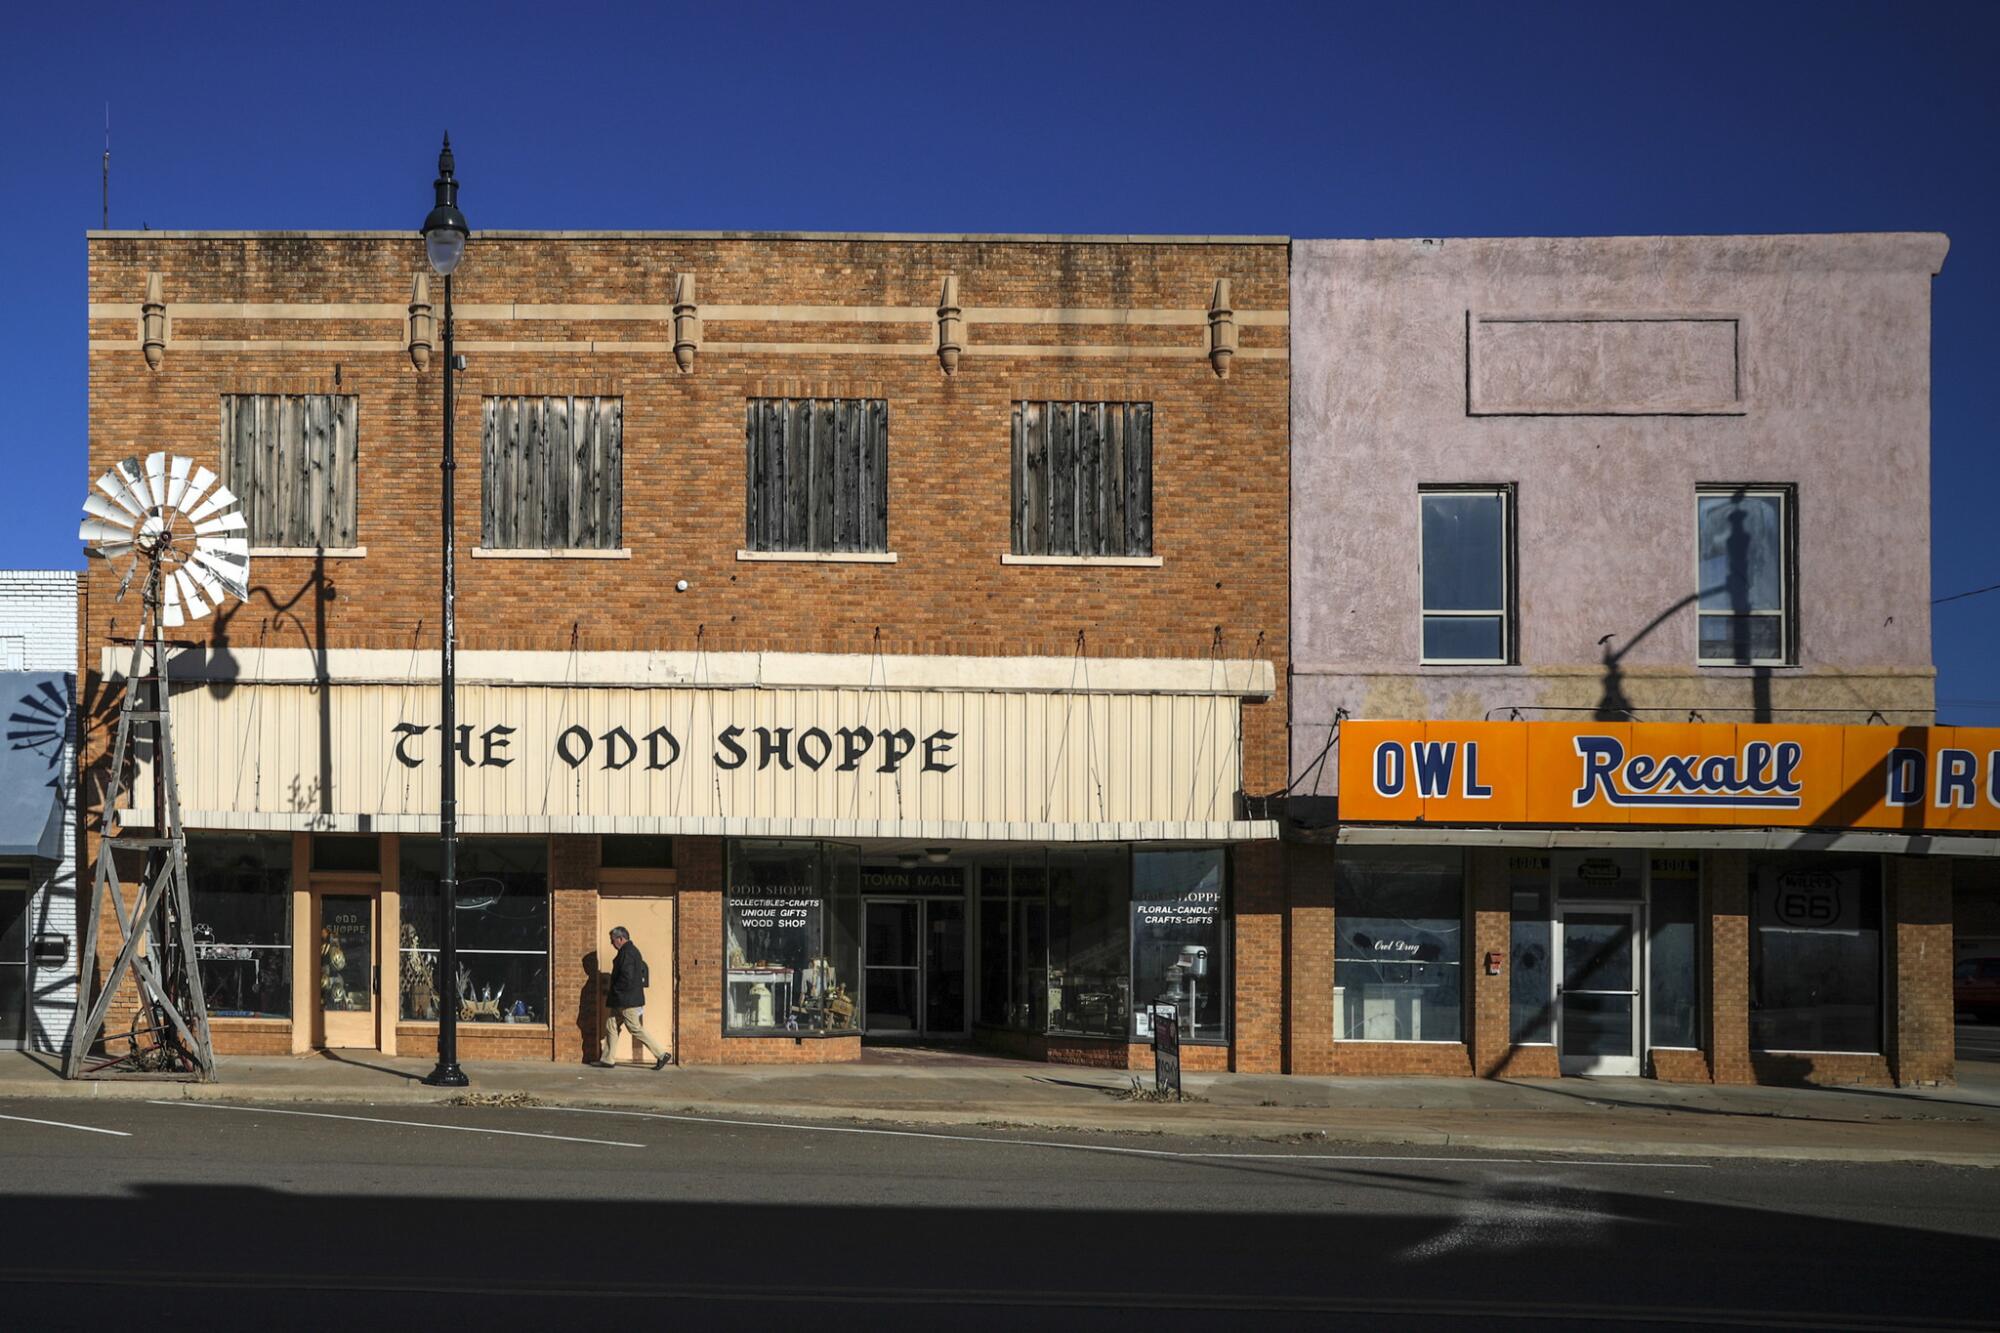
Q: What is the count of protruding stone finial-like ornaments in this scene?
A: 5